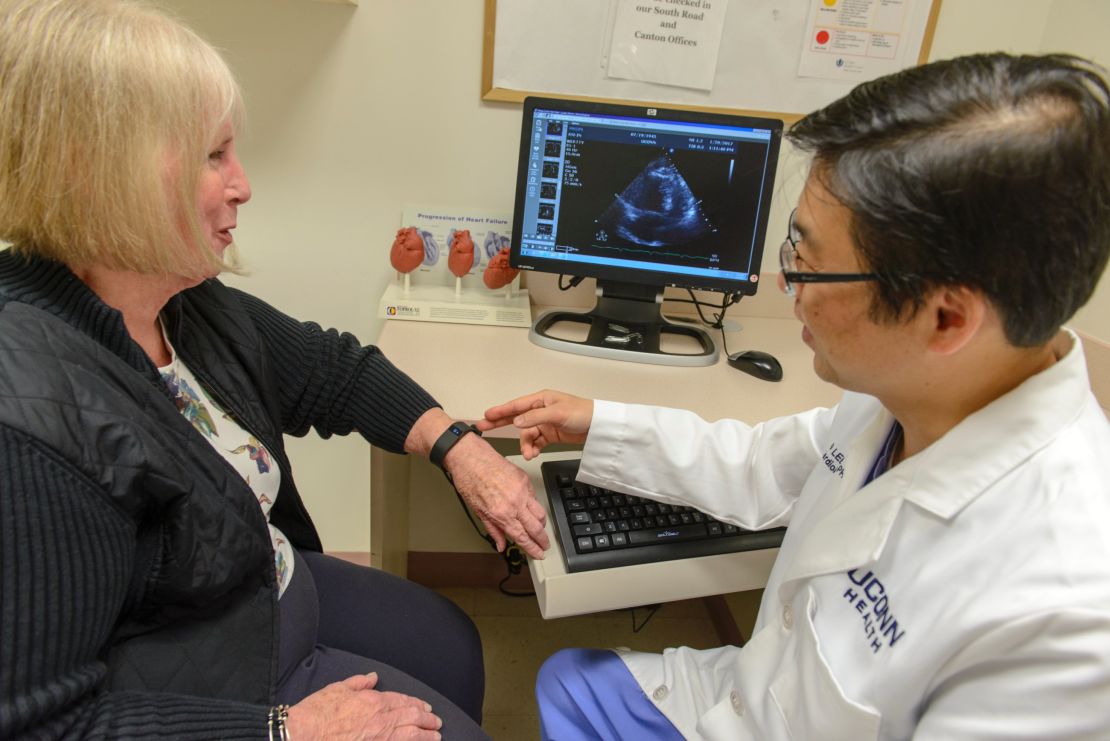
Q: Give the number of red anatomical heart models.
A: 3